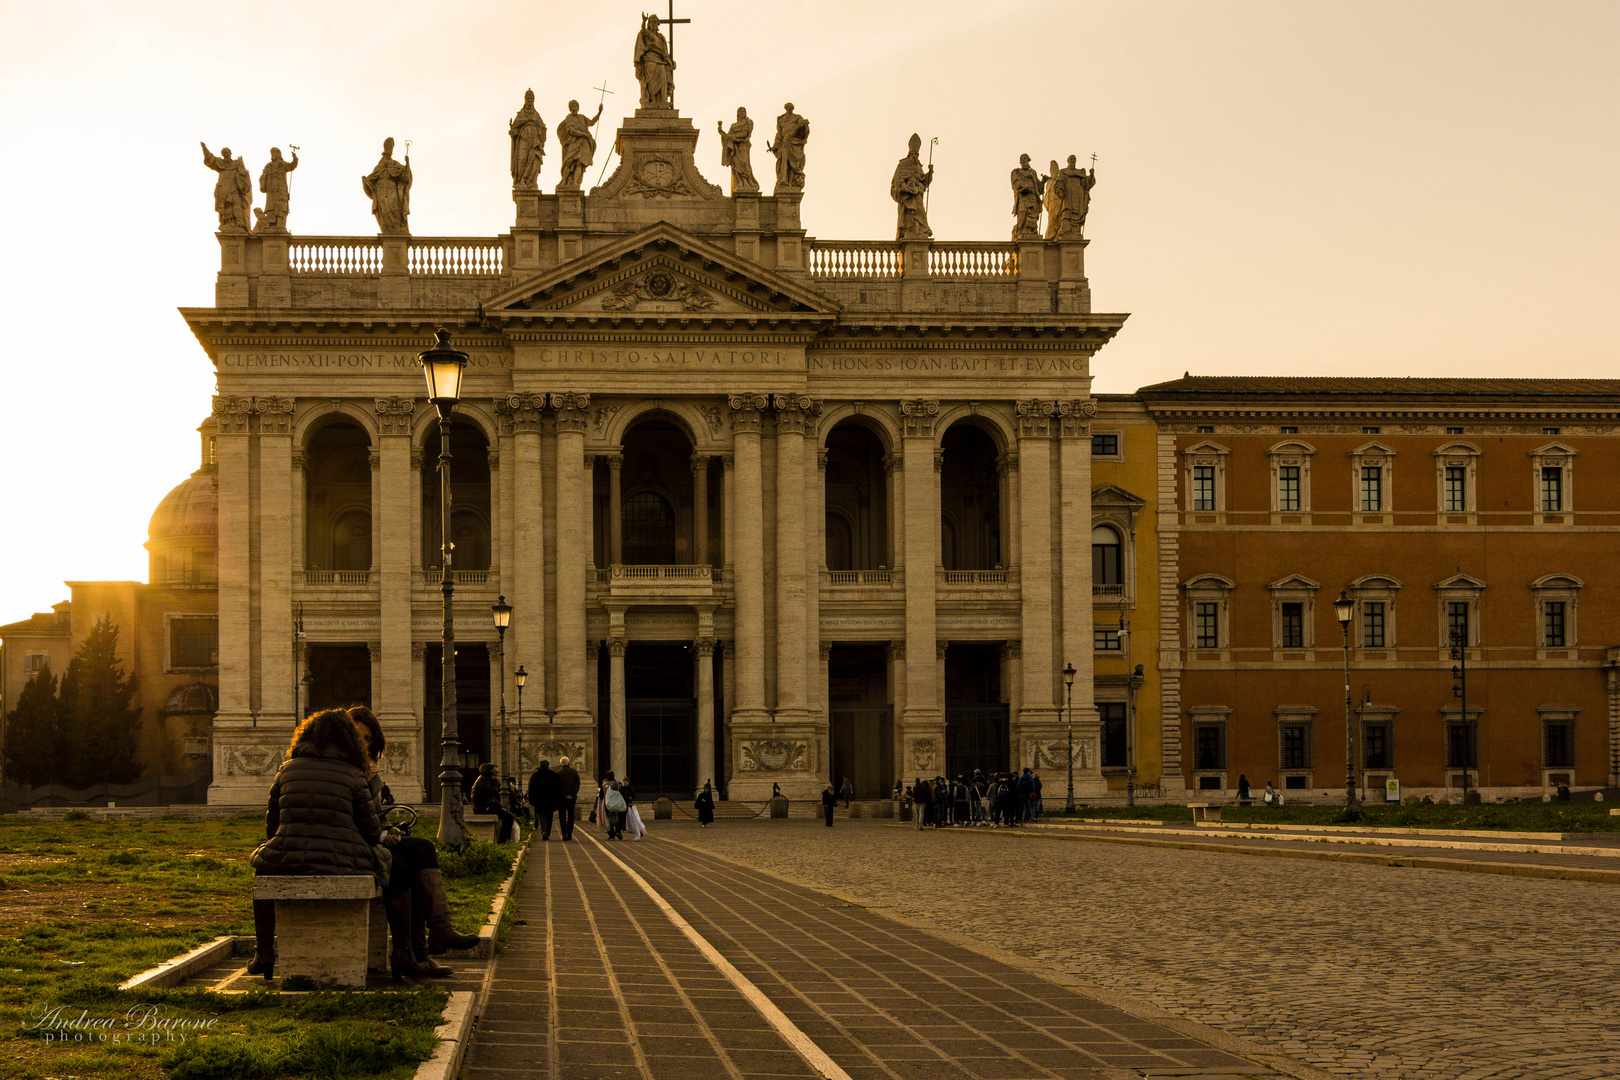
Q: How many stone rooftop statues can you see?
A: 12